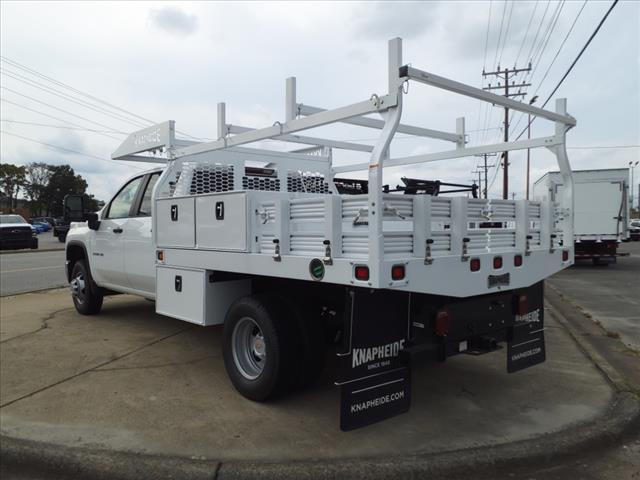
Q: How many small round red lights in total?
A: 6